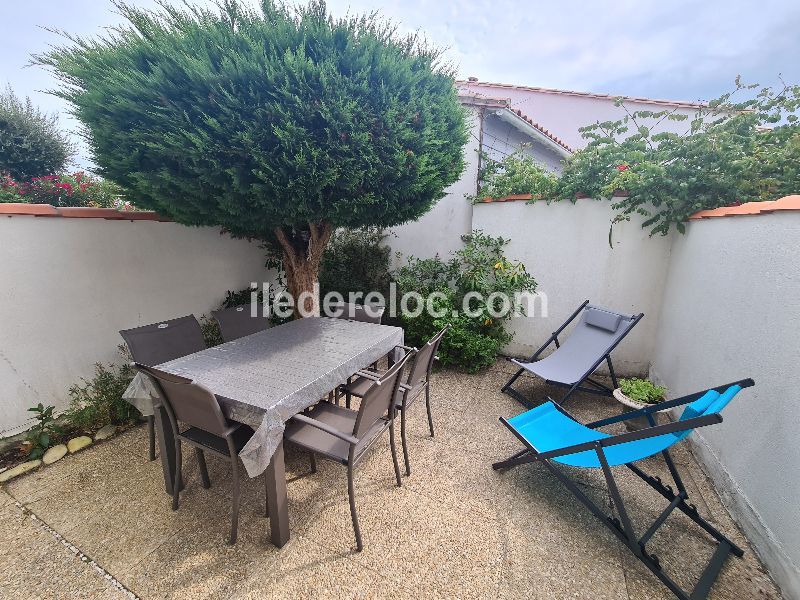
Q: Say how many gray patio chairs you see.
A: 7